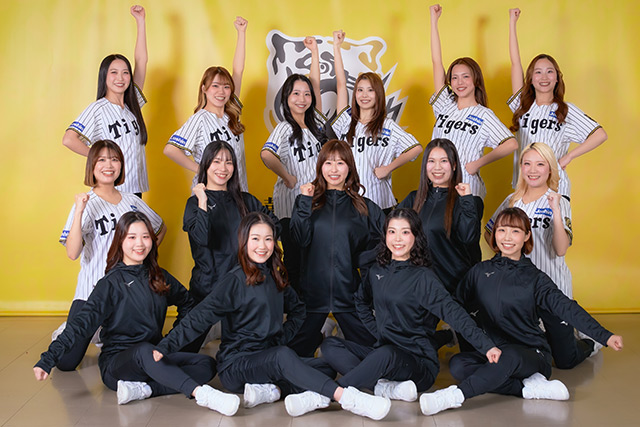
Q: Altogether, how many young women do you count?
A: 15